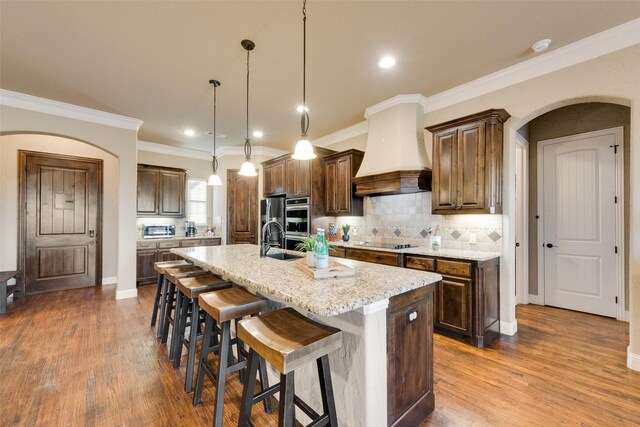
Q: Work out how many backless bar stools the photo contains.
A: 5